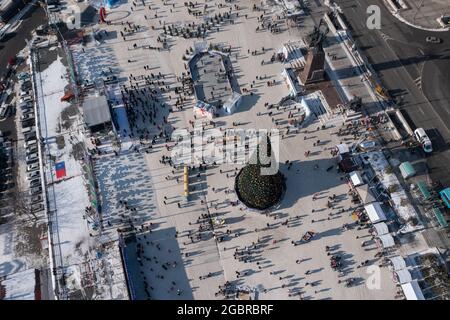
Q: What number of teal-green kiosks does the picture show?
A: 3